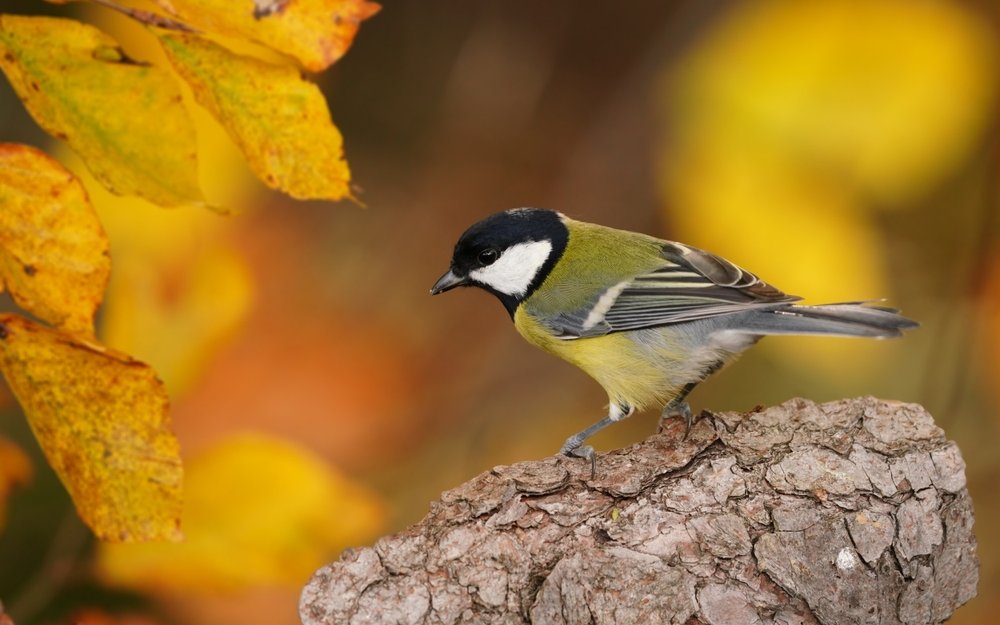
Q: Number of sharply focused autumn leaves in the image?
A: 5